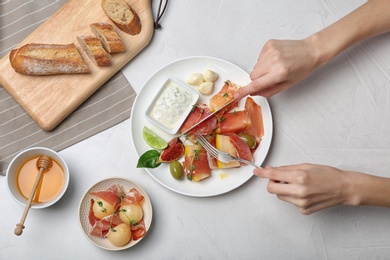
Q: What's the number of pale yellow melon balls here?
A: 3